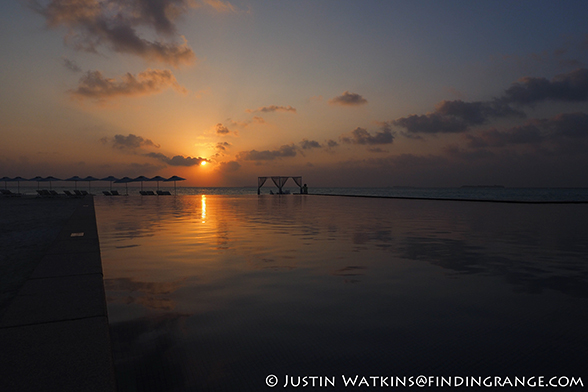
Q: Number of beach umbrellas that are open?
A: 11